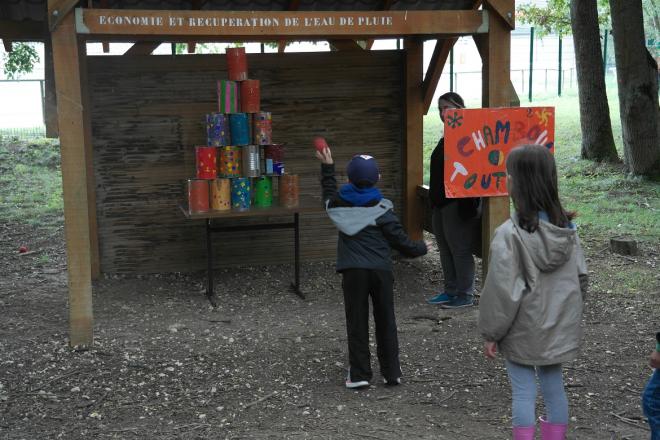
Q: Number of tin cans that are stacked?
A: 15